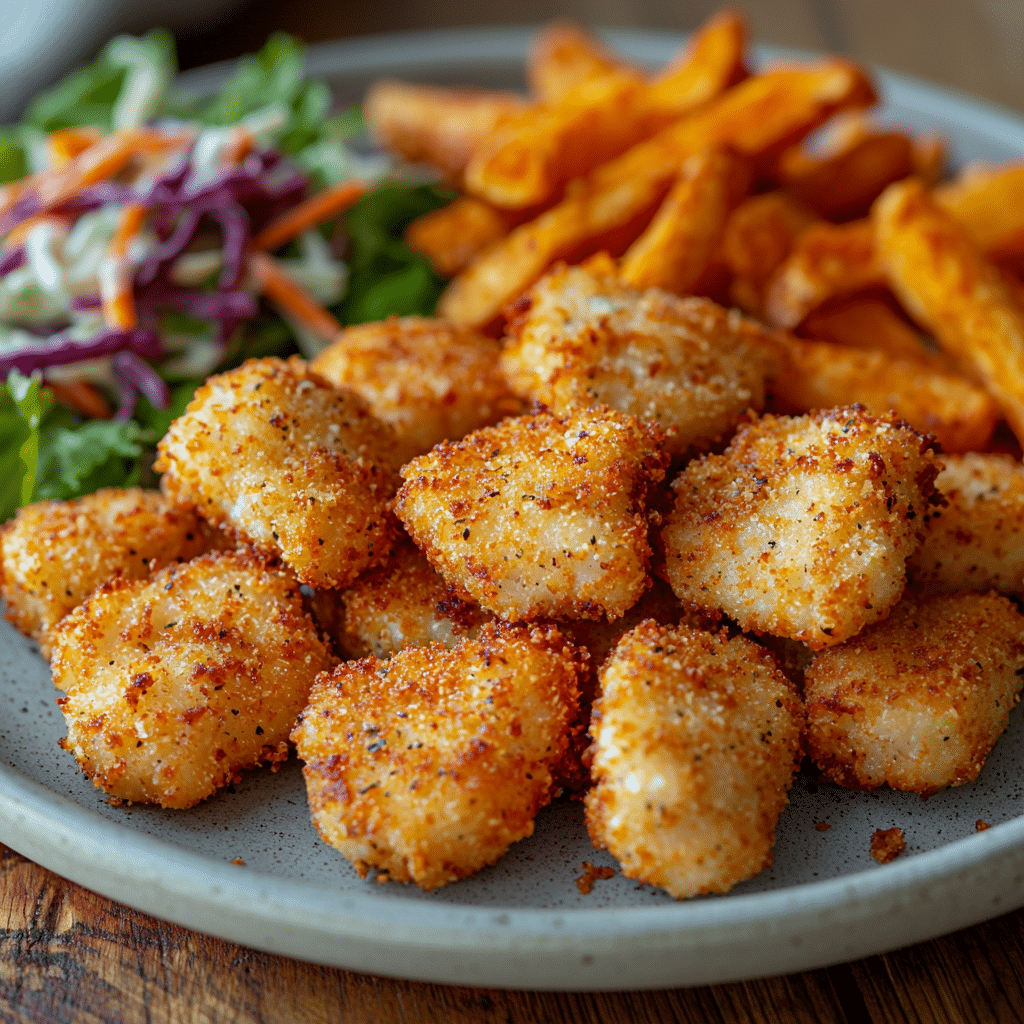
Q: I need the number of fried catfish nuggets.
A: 12